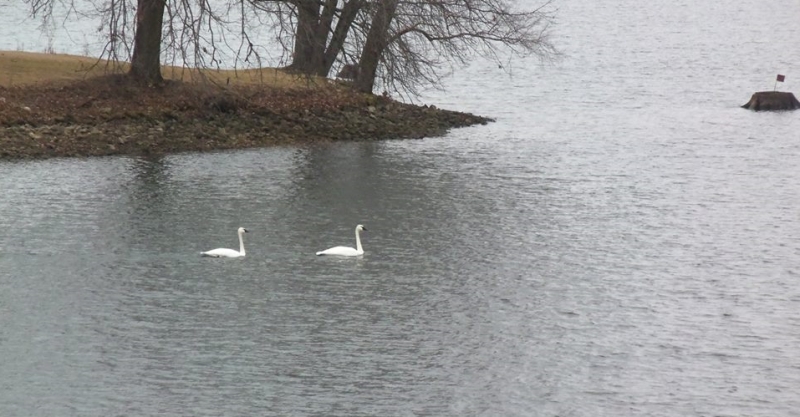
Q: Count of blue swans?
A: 0